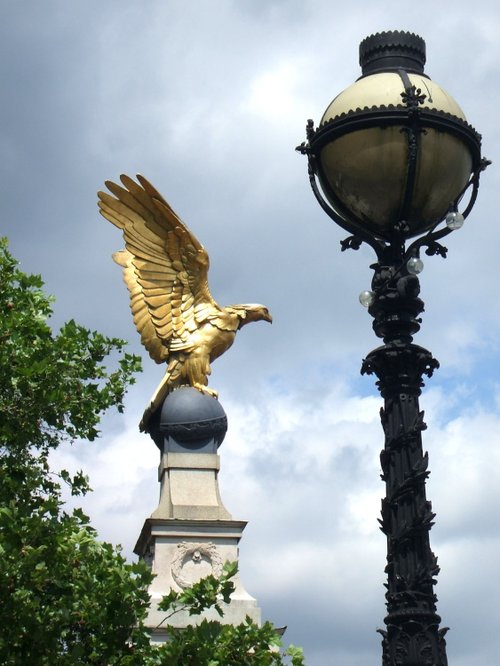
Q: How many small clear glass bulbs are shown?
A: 3